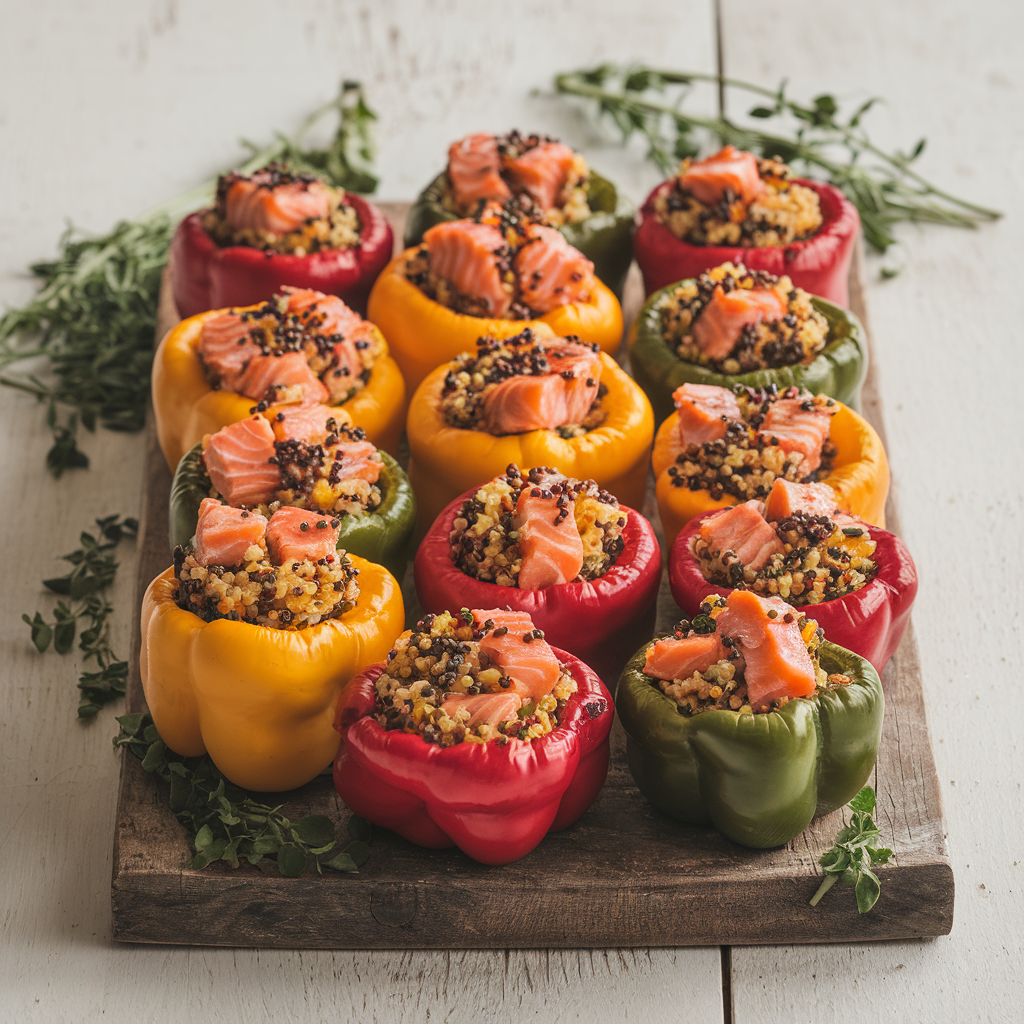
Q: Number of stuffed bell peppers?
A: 14